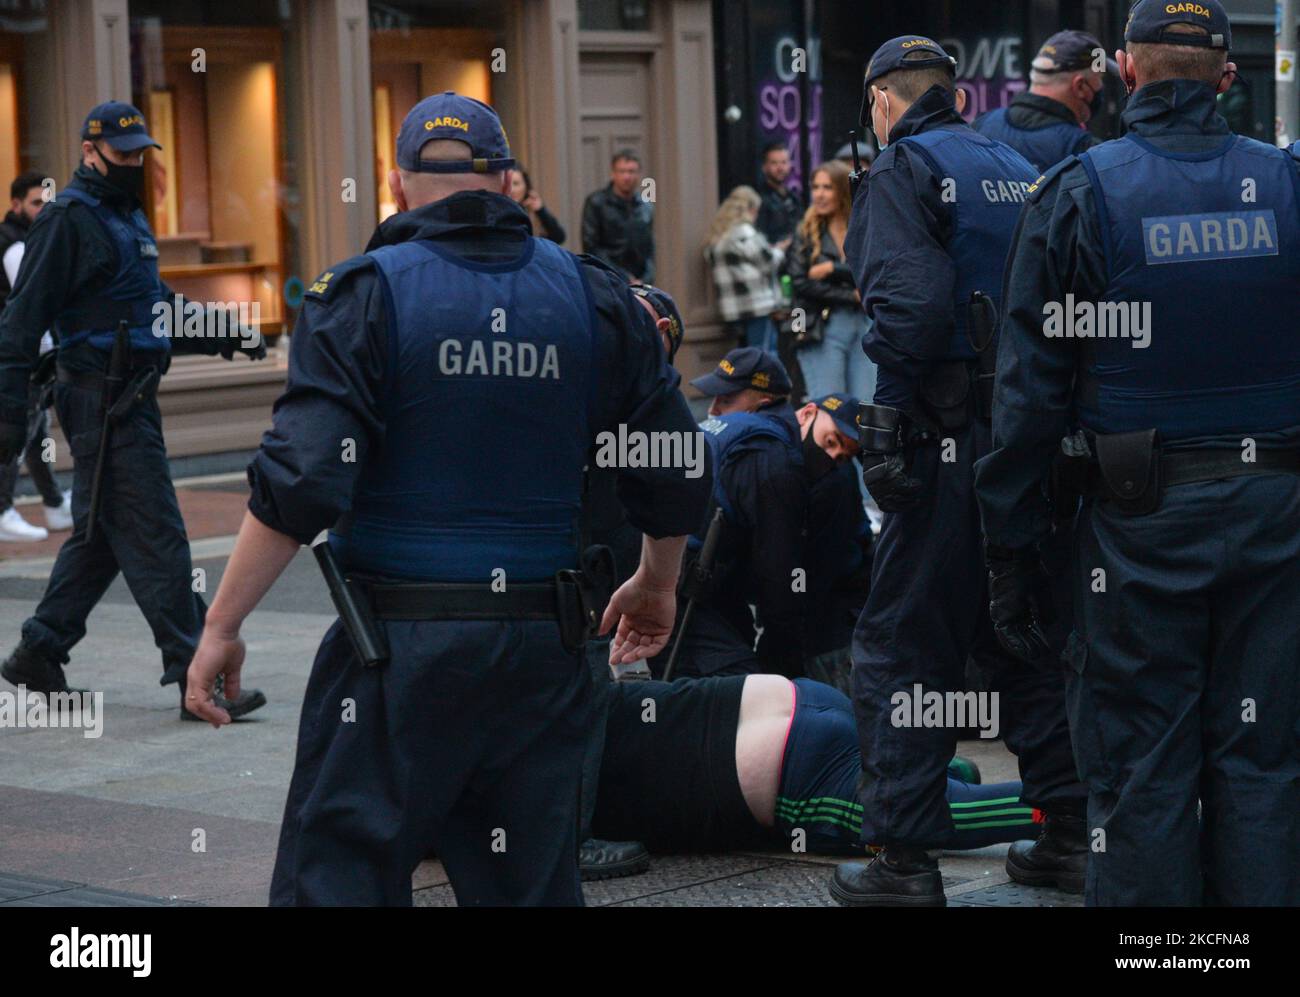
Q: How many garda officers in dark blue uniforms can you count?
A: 8